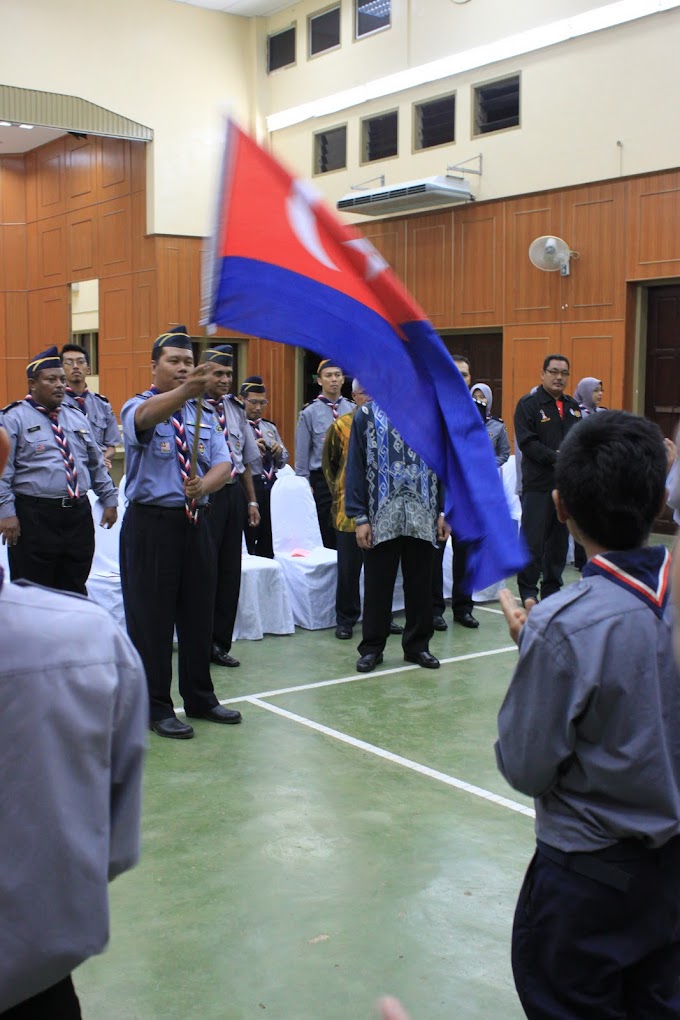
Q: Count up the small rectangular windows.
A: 7